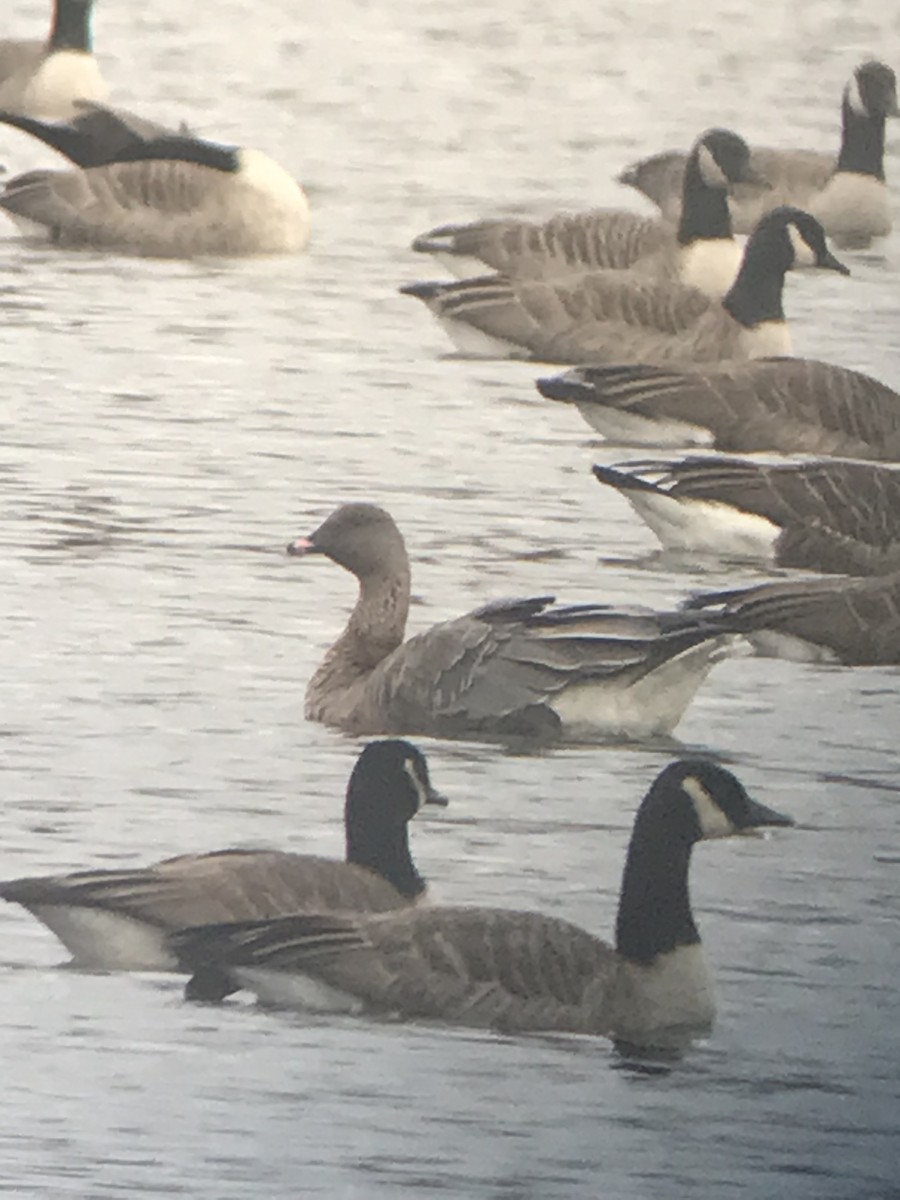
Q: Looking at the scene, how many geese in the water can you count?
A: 11